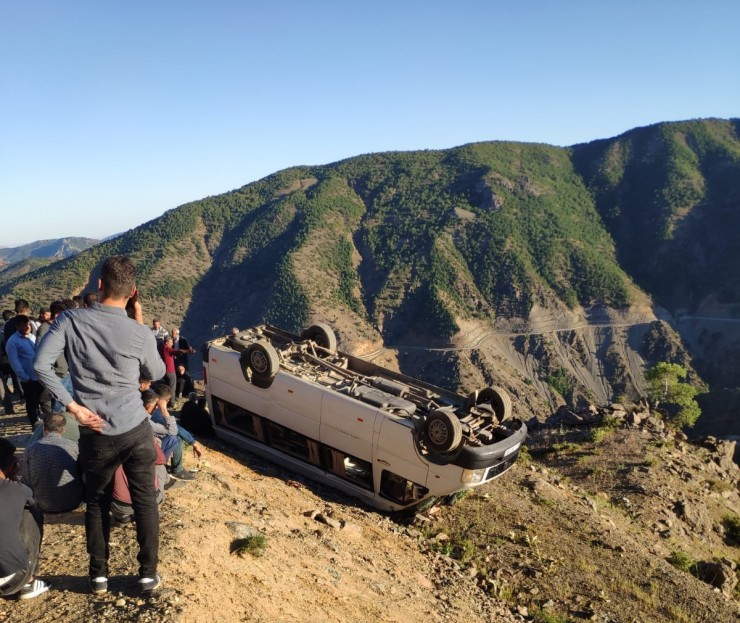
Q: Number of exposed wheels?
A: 4